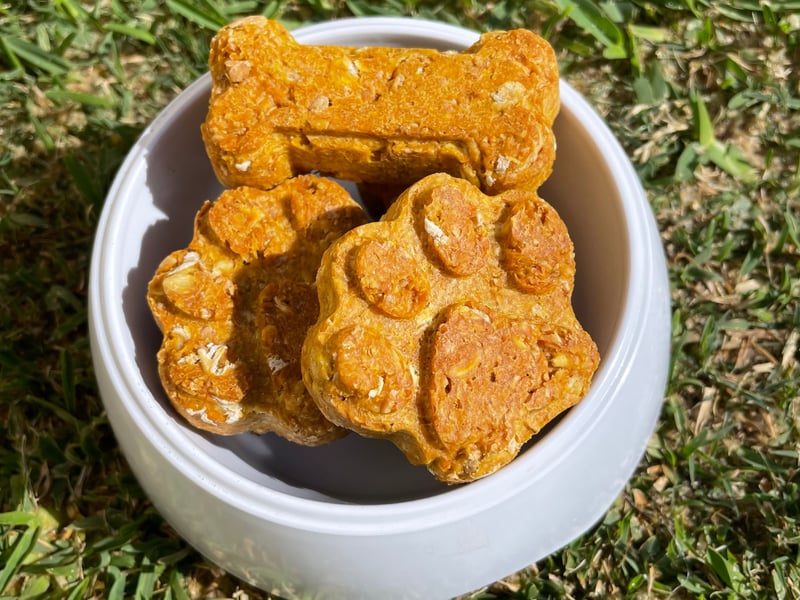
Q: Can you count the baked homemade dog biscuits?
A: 3